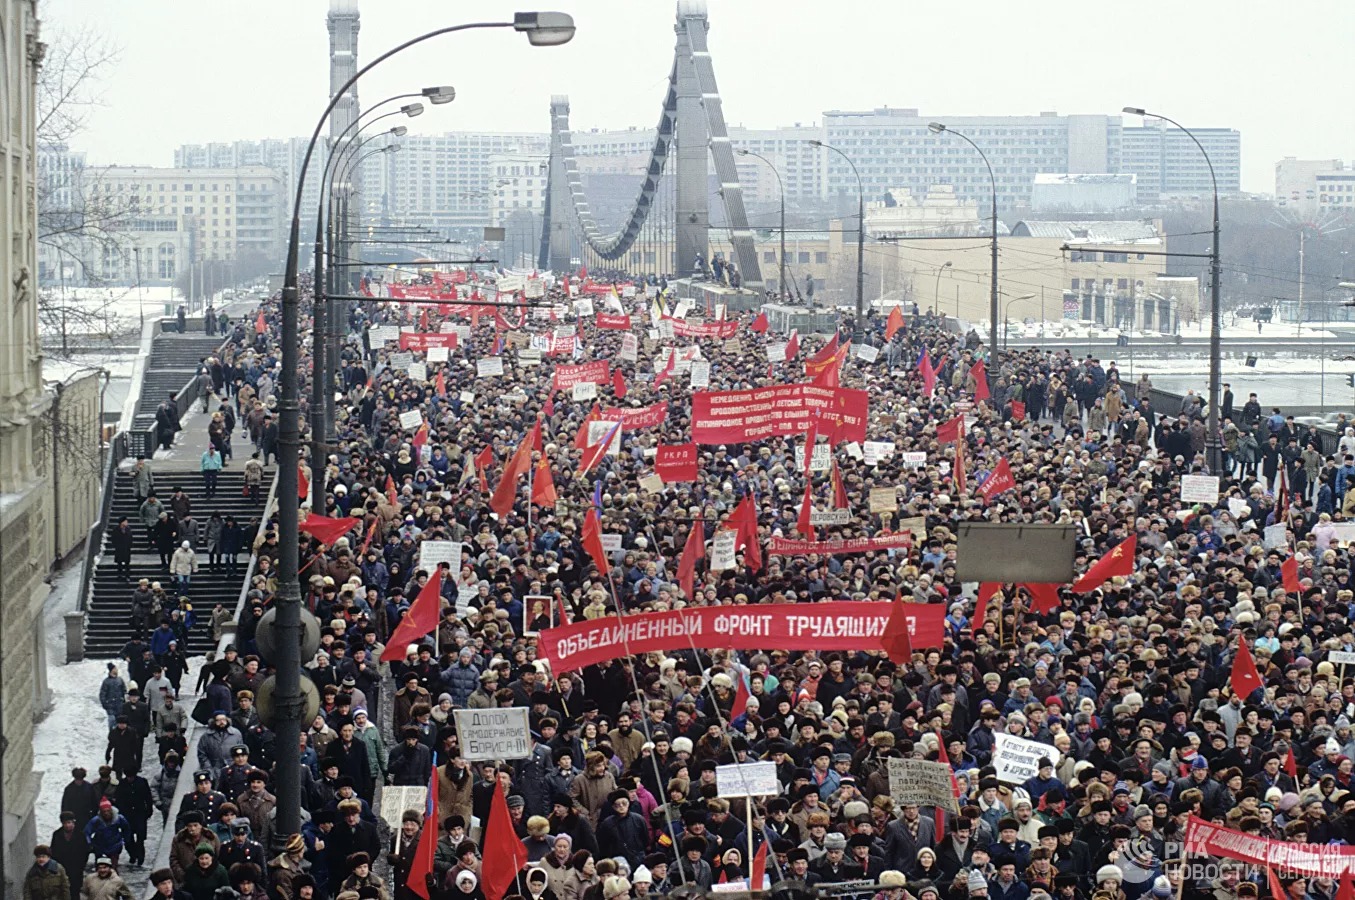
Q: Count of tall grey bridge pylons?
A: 3